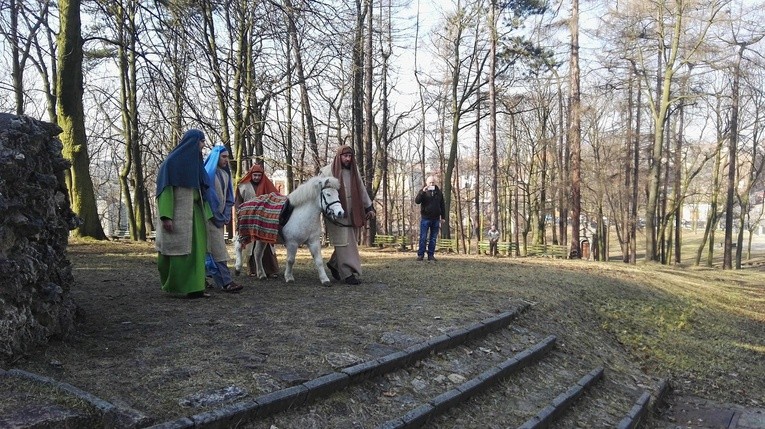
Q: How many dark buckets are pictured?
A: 0